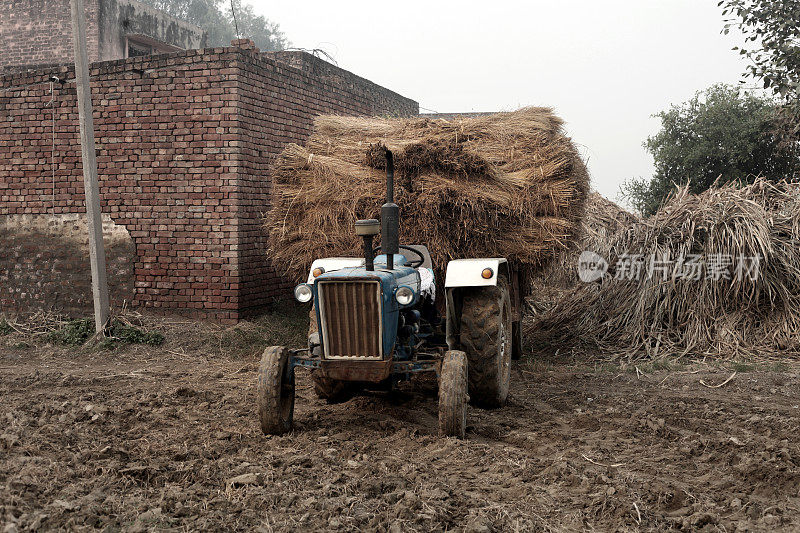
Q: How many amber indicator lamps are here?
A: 2